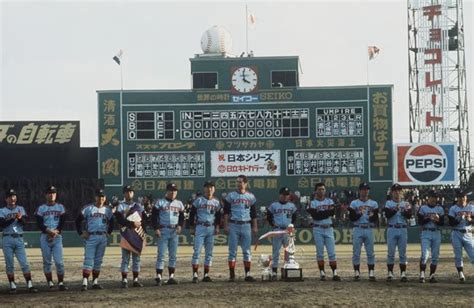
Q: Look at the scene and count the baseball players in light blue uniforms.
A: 13